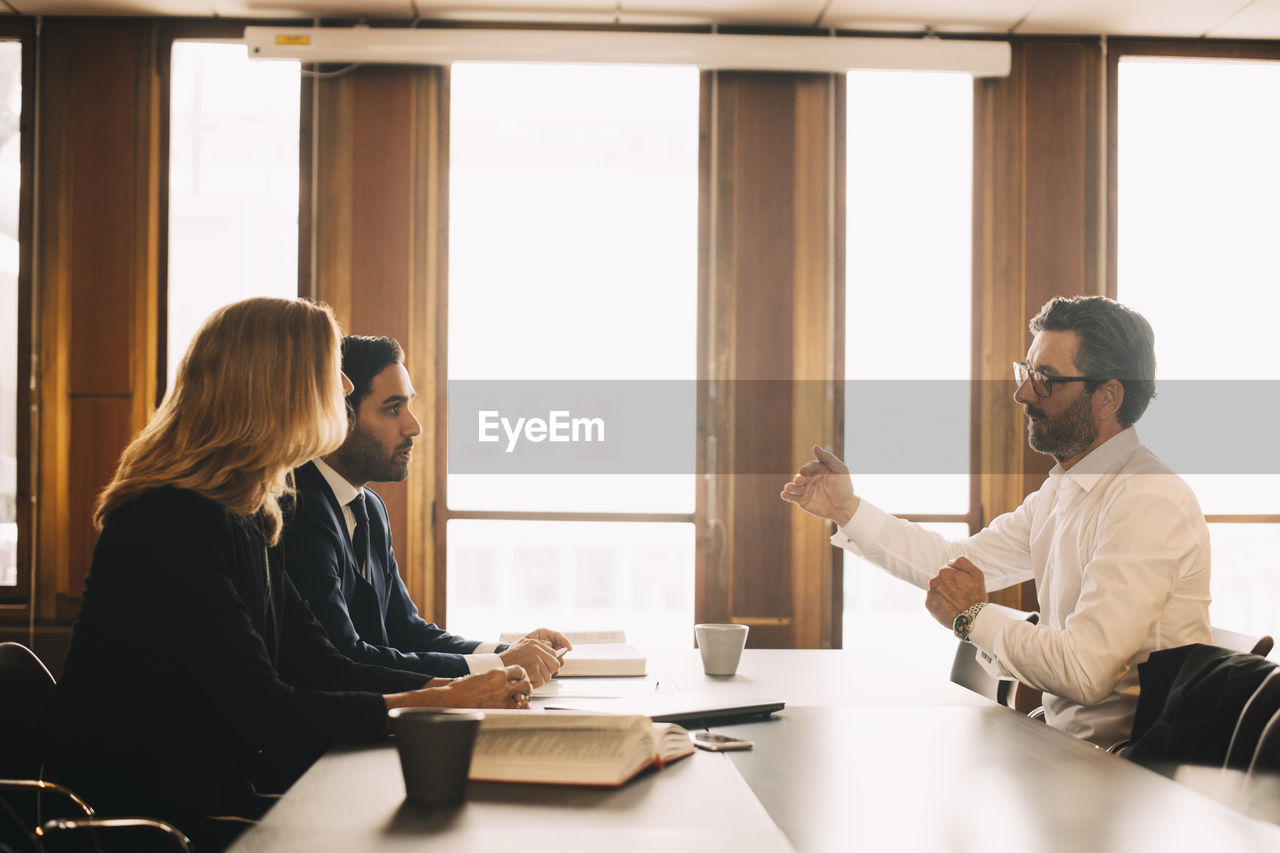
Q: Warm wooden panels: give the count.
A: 4